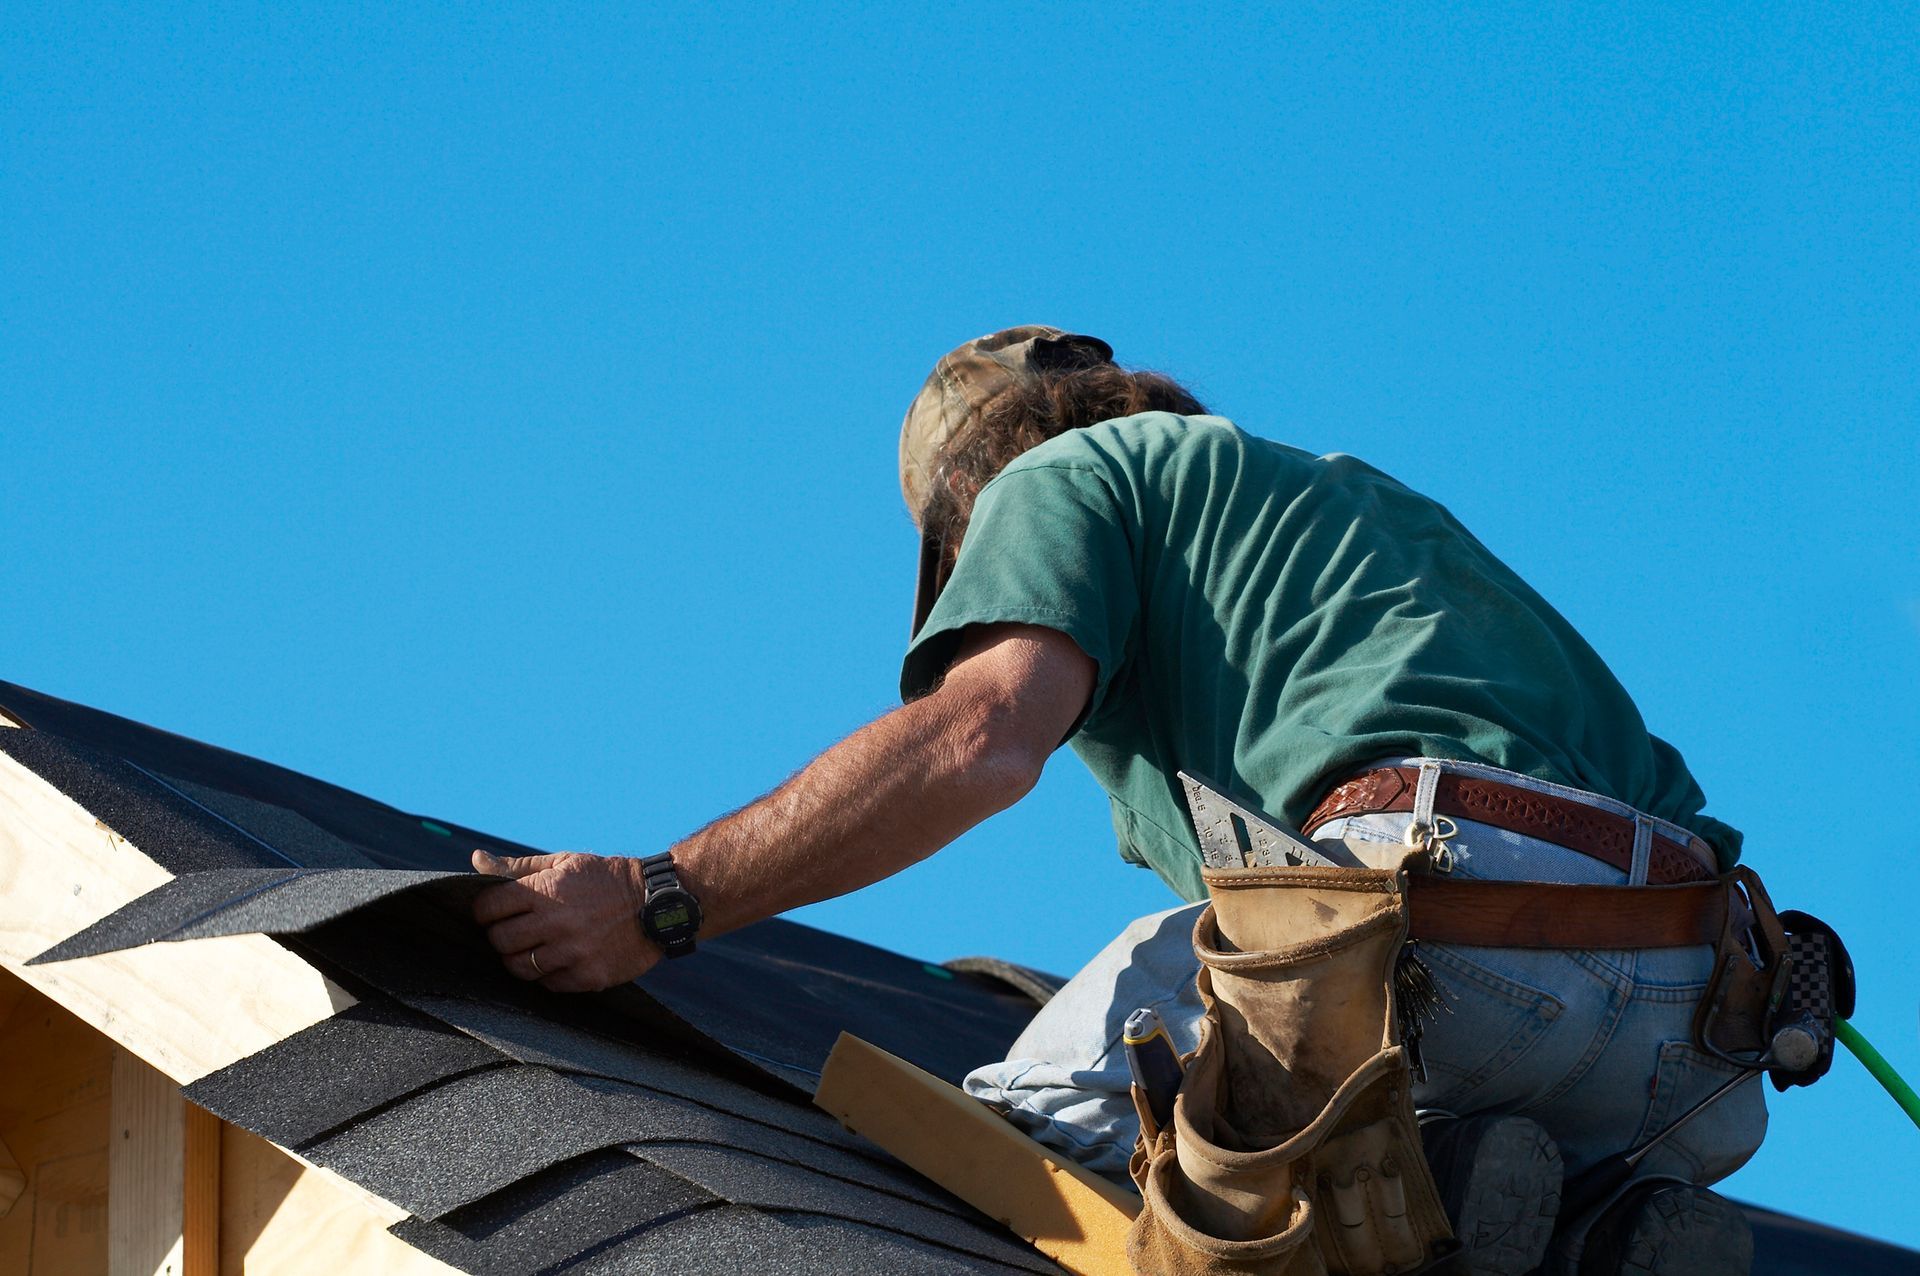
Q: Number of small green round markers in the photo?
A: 2